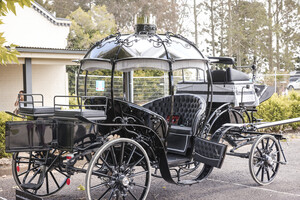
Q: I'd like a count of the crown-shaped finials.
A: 1